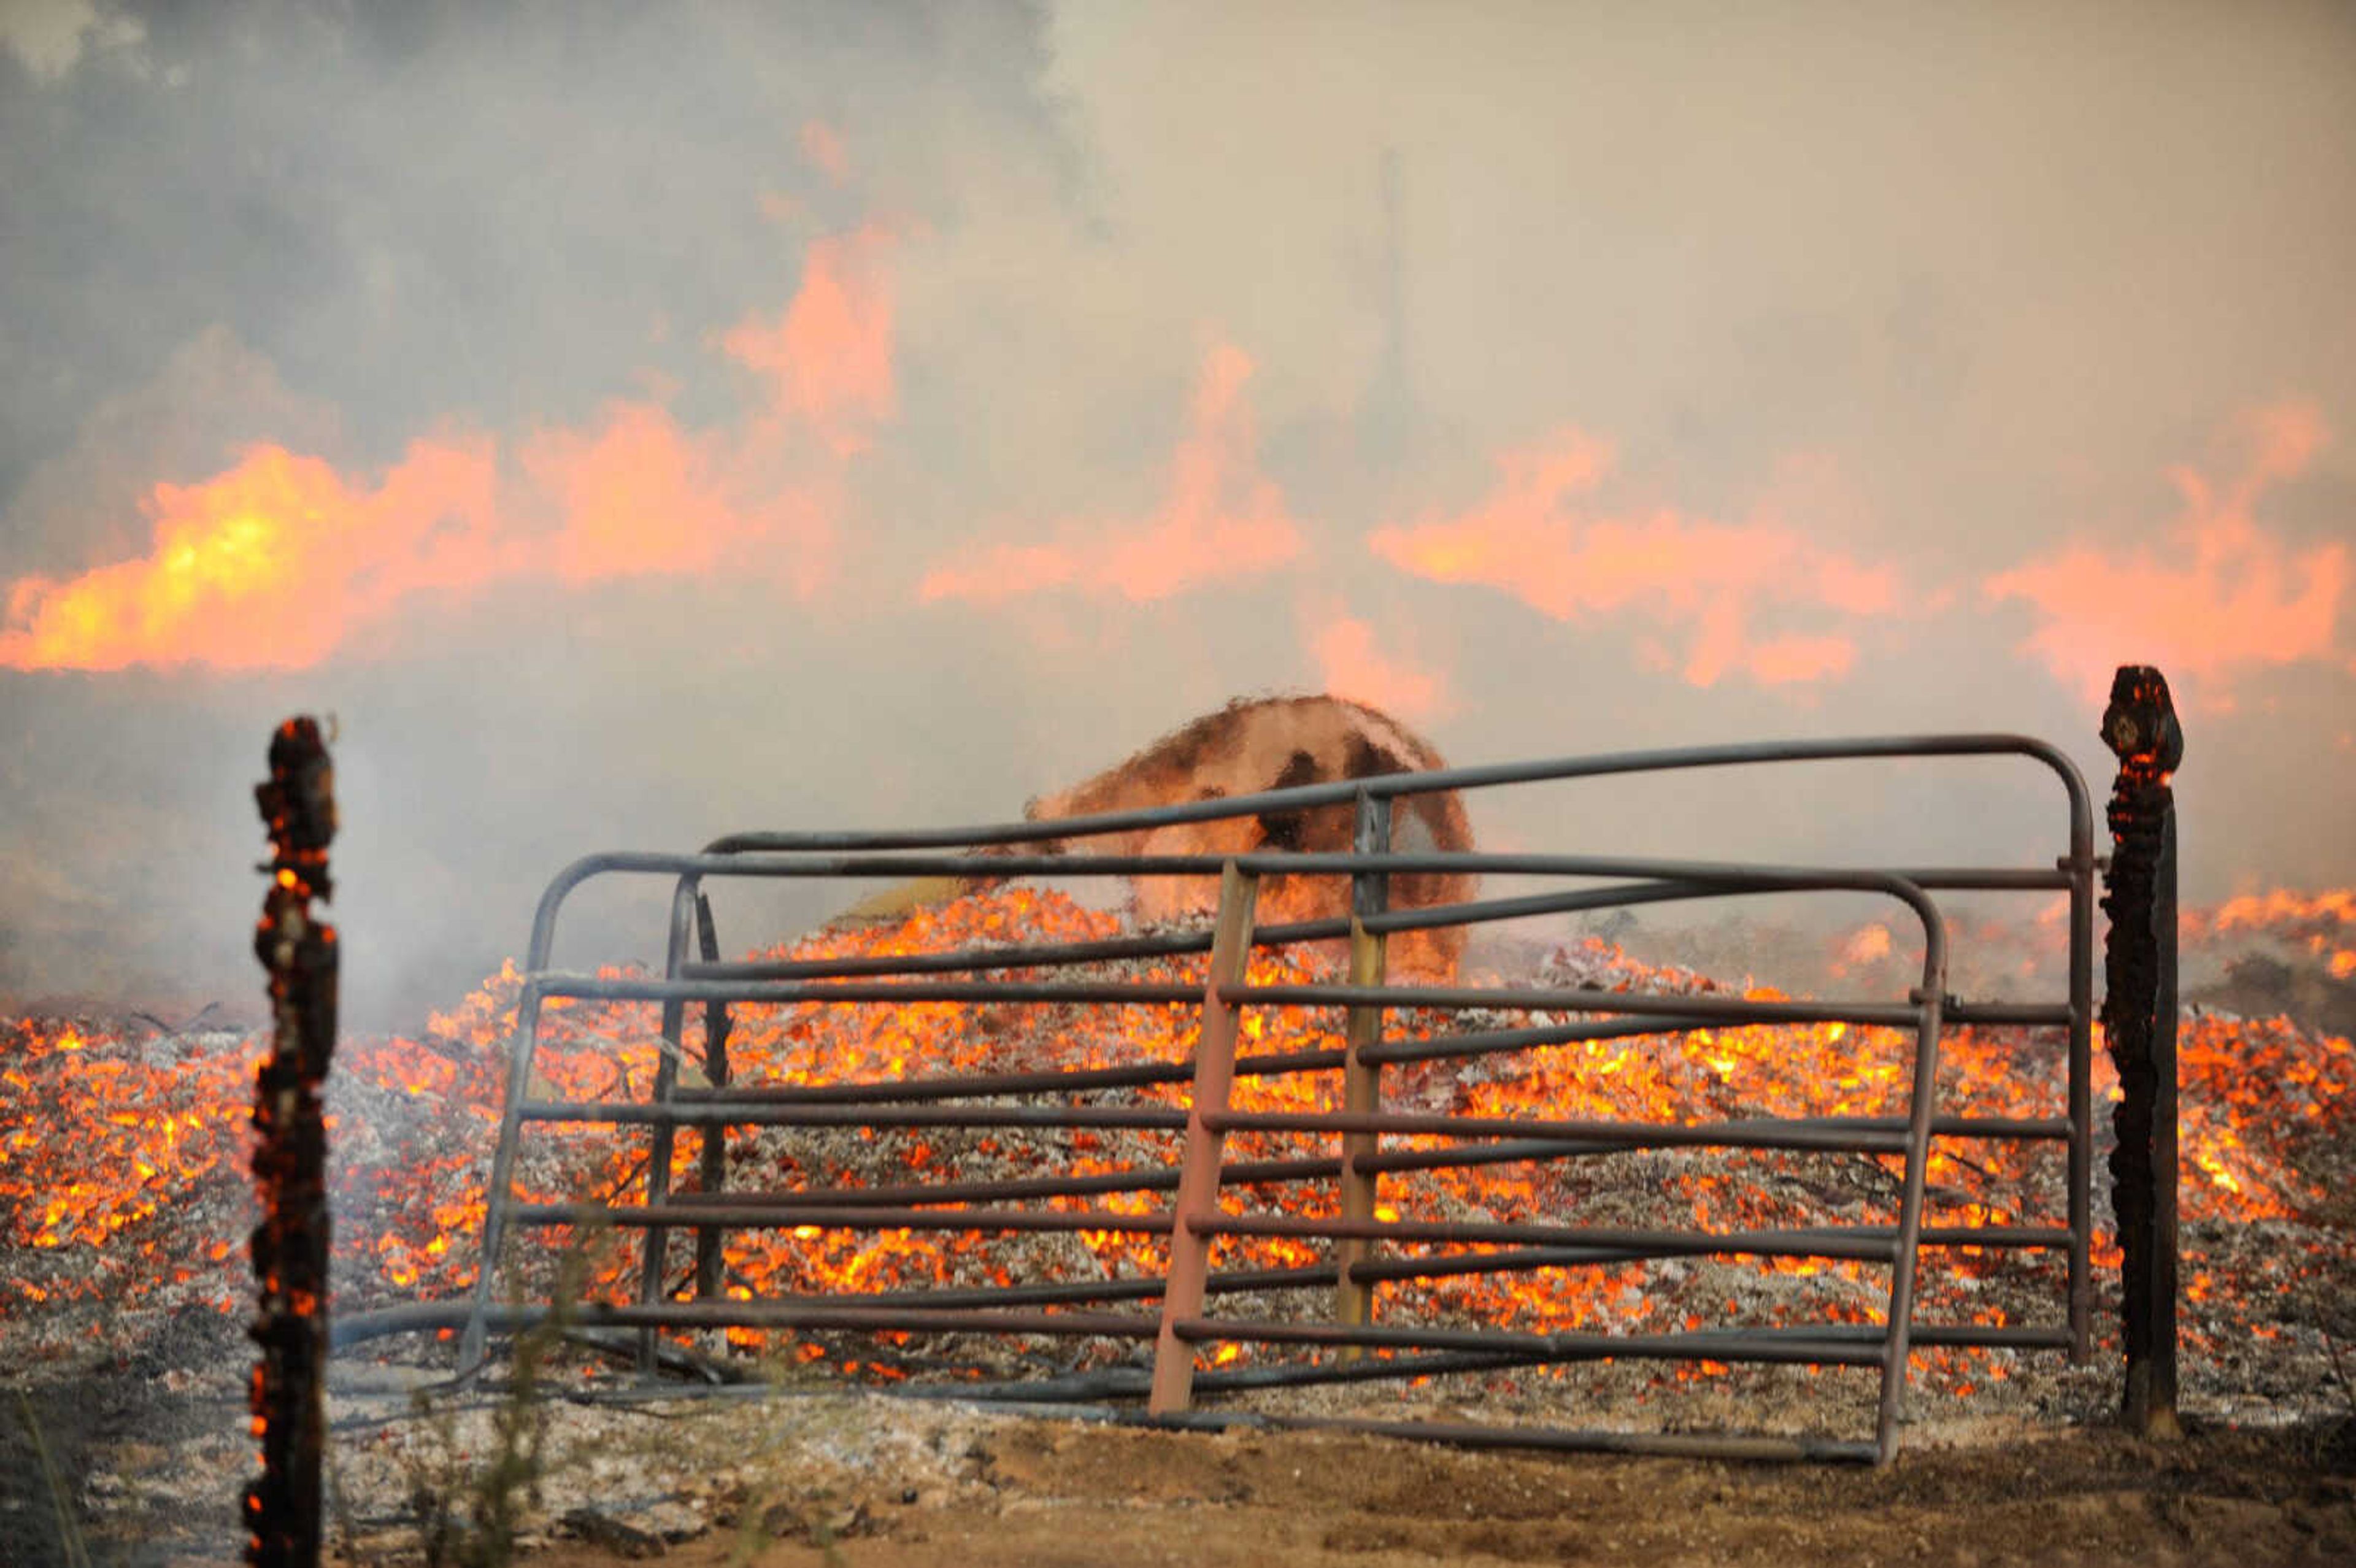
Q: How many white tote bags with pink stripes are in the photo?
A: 0